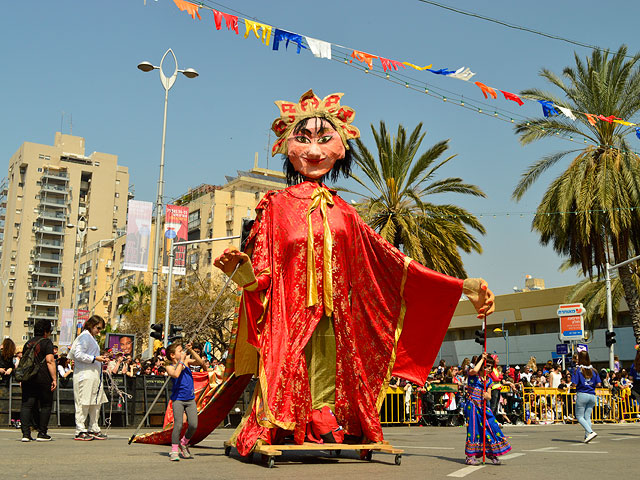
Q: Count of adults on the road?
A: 3